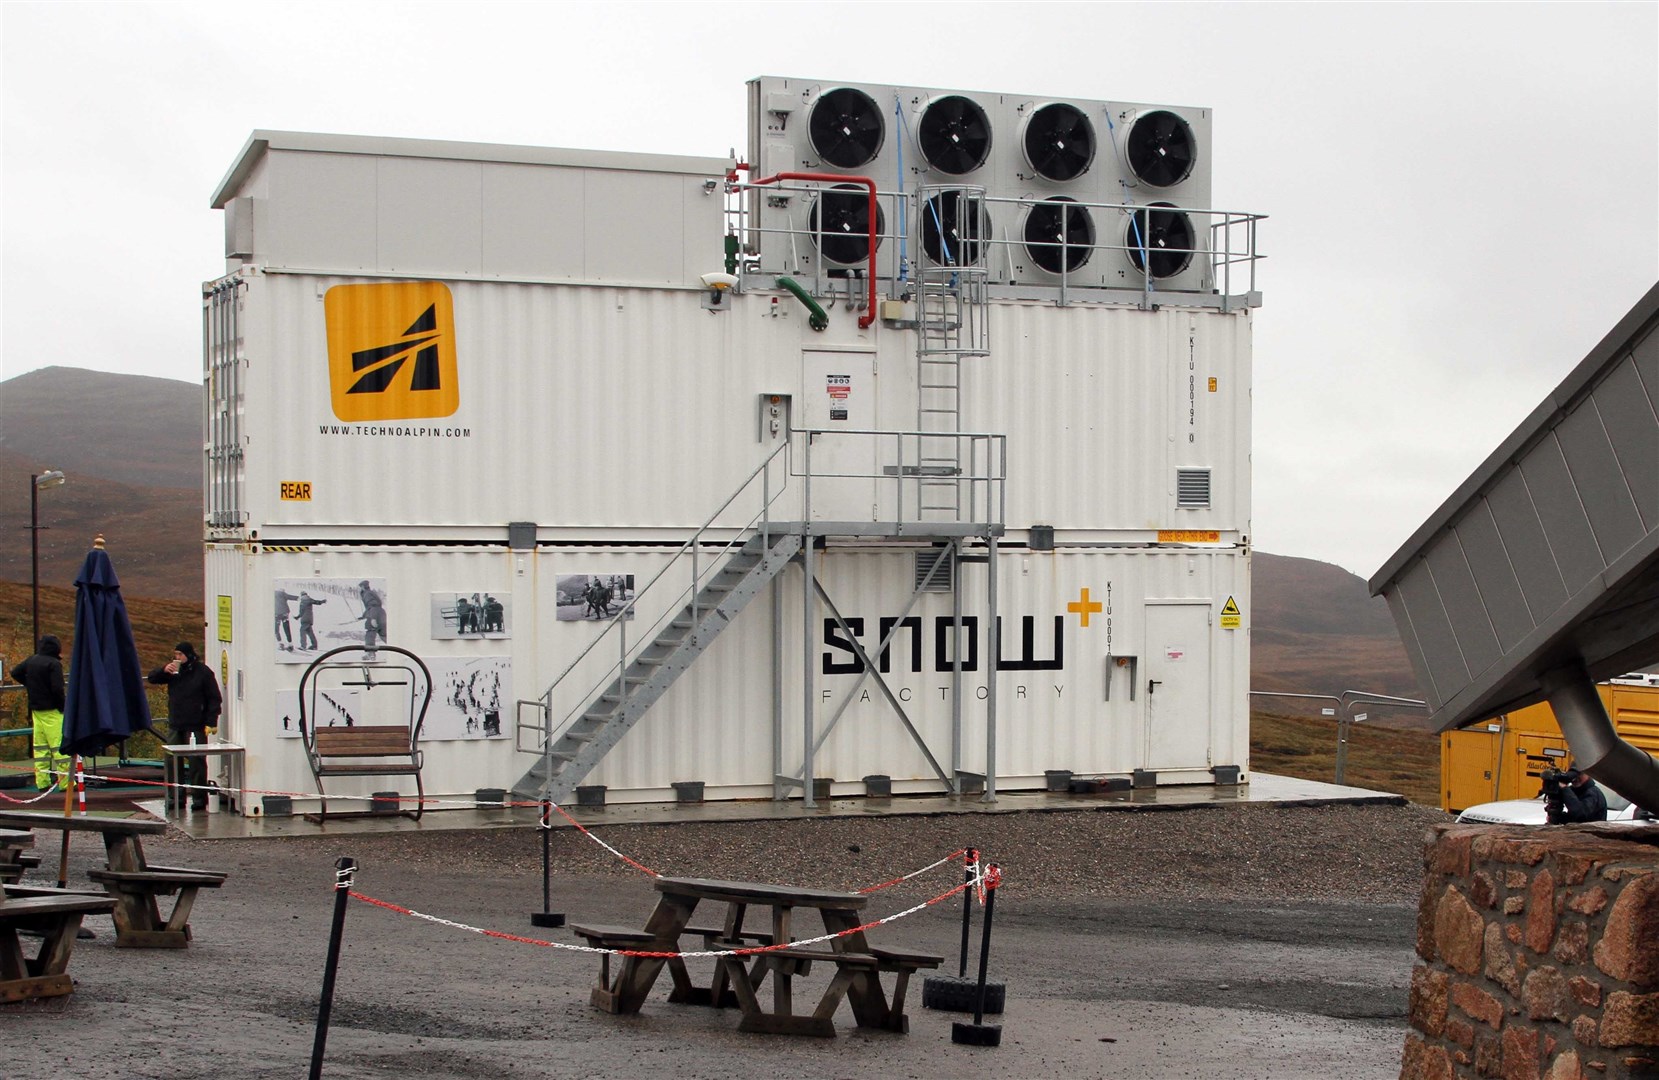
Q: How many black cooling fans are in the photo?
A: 8